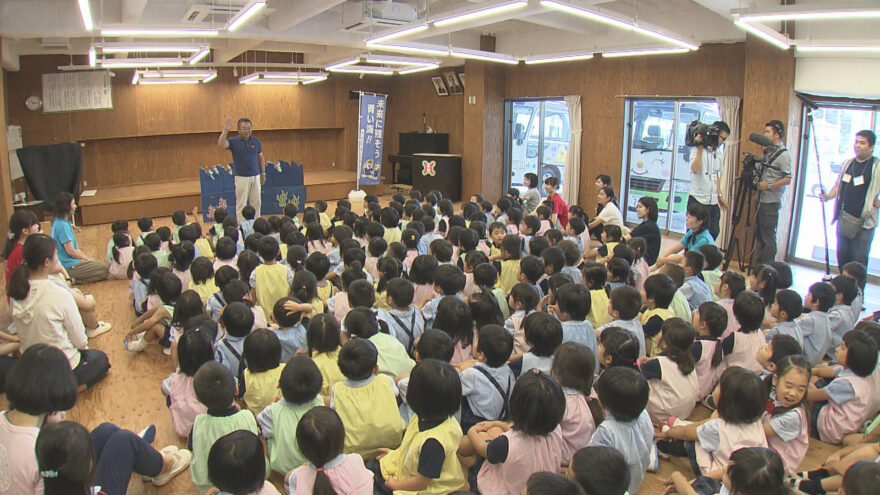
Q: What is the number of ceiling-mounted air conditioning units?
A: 2